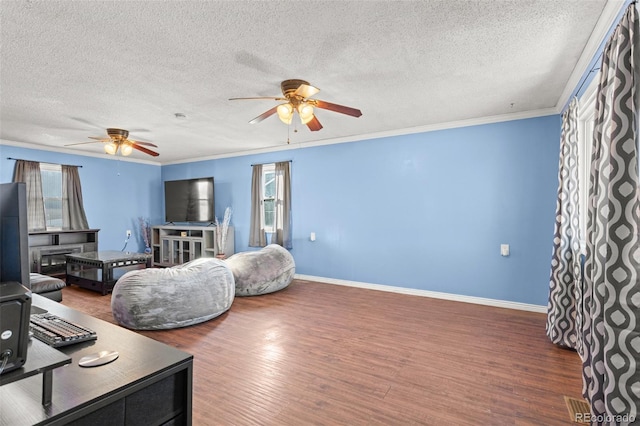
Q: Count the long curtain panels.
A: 2